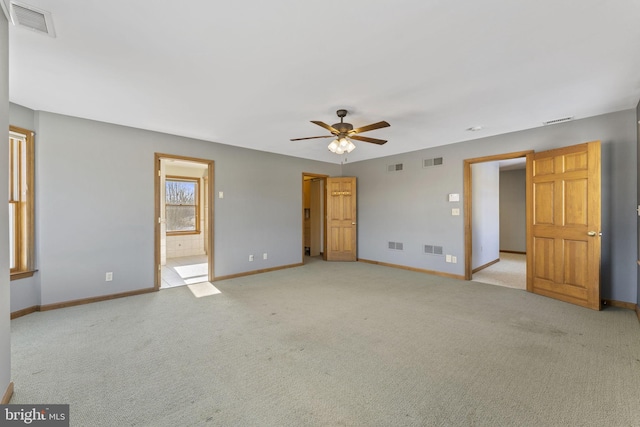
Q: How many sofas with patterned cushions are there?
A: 0